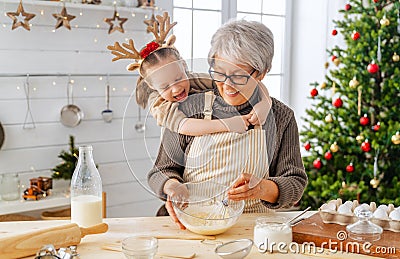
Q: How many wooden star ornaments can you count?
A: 4